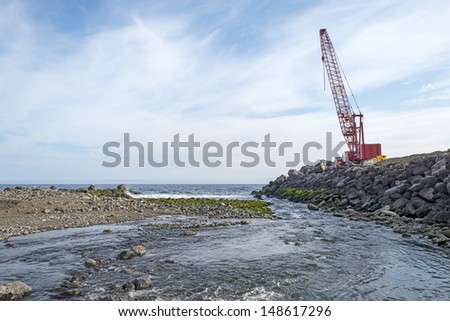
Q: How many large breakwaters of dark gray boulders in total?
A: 1